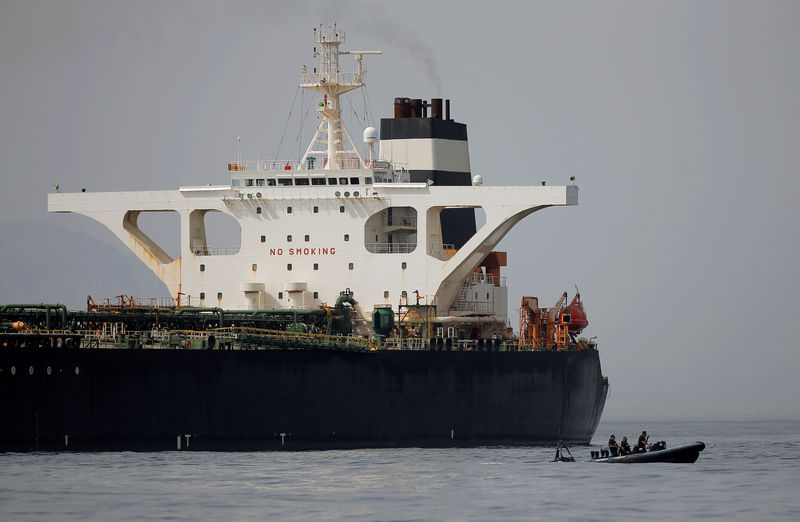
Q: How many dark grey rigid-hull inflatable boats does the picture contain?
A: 1